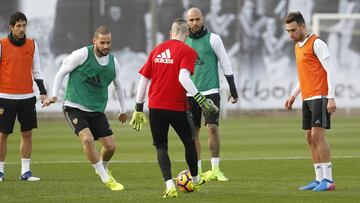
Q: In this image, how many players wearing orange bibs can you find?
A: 2